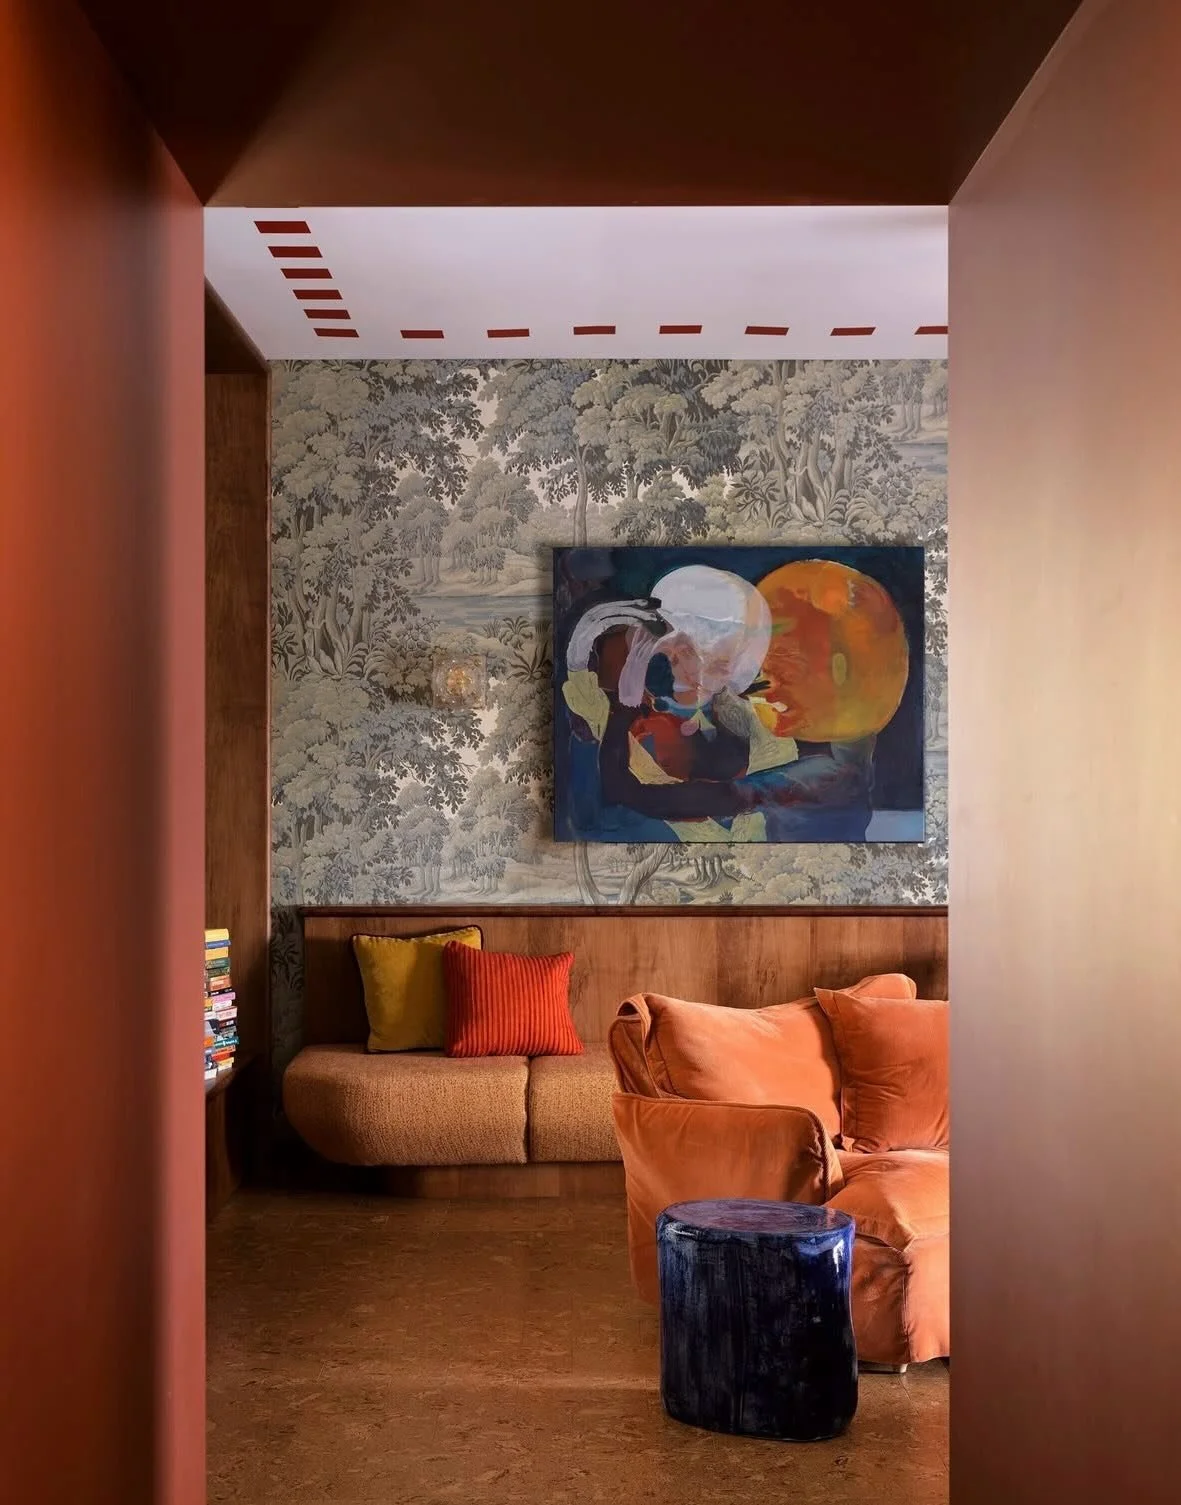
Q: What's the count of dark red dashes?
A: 13